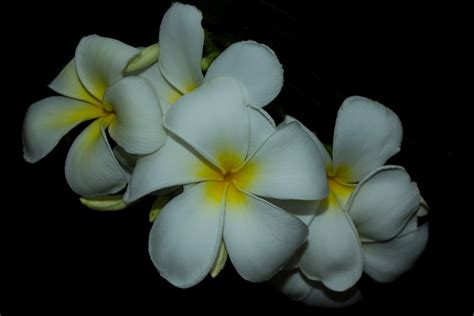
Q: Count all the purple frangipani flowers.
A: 0